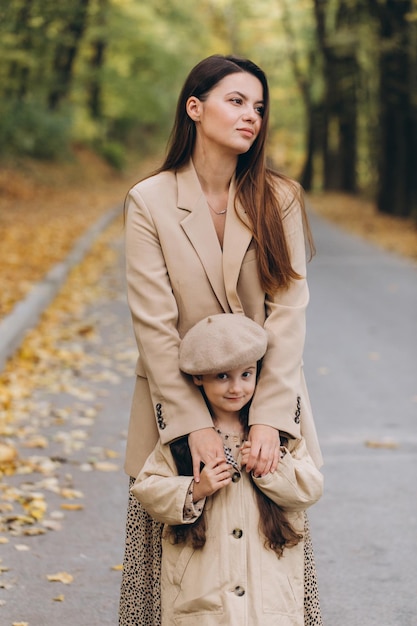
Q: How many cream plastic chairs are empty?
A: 0